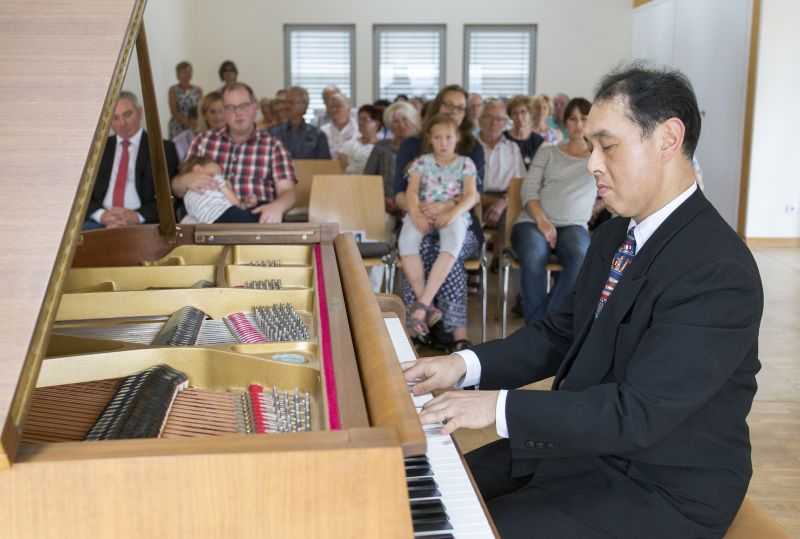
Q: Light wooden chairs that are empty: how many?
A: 2